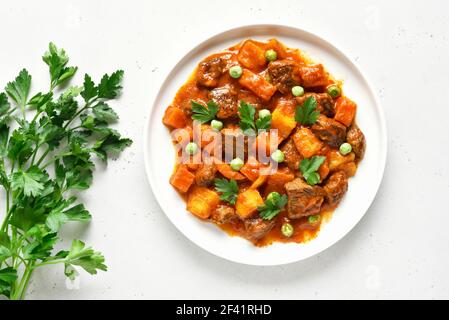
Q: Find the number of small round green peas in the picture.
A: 13